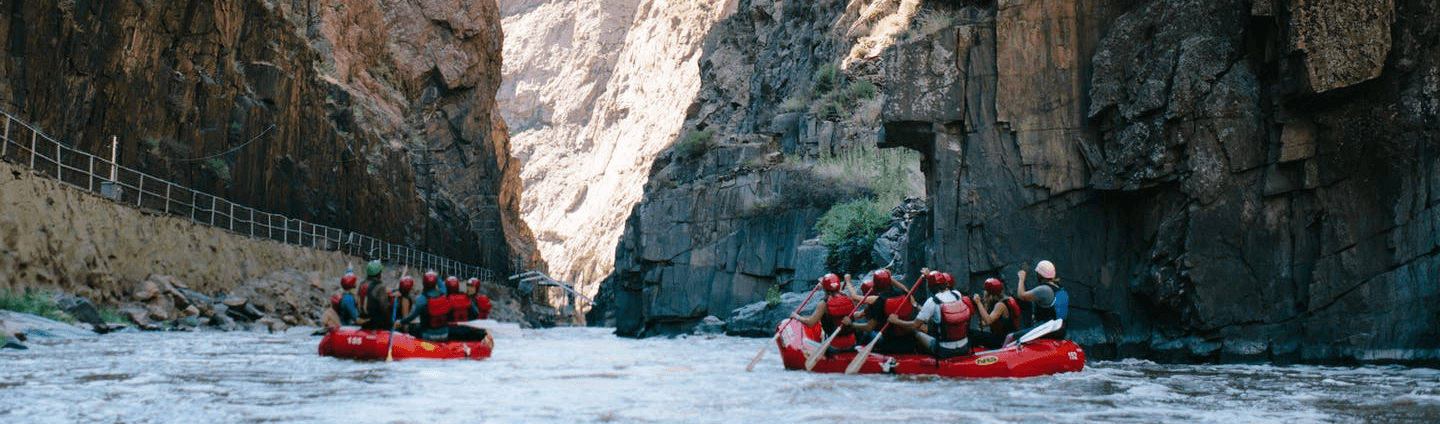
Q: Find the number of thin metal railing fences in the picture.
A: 1